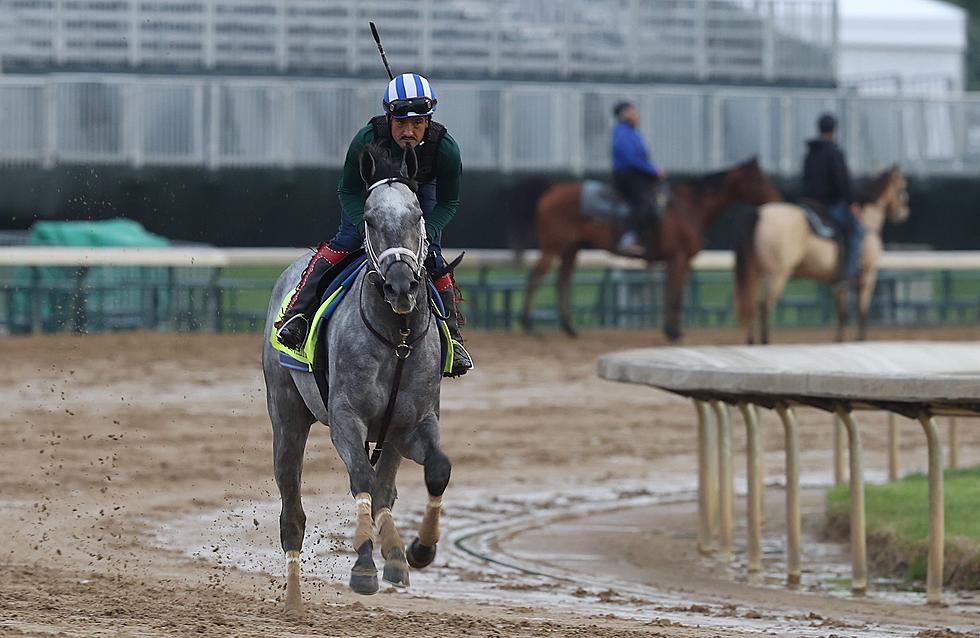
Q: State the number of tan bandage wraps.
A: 4